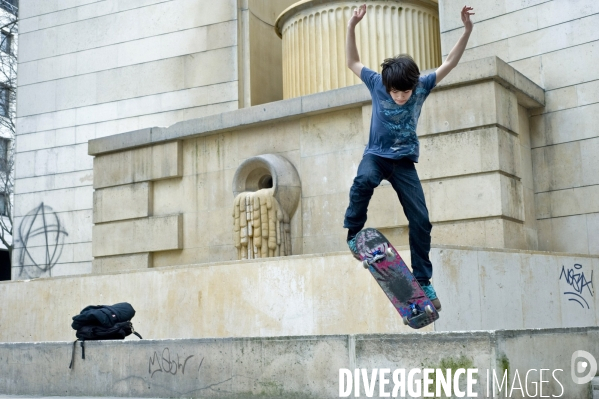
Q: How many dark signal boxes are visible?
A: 0